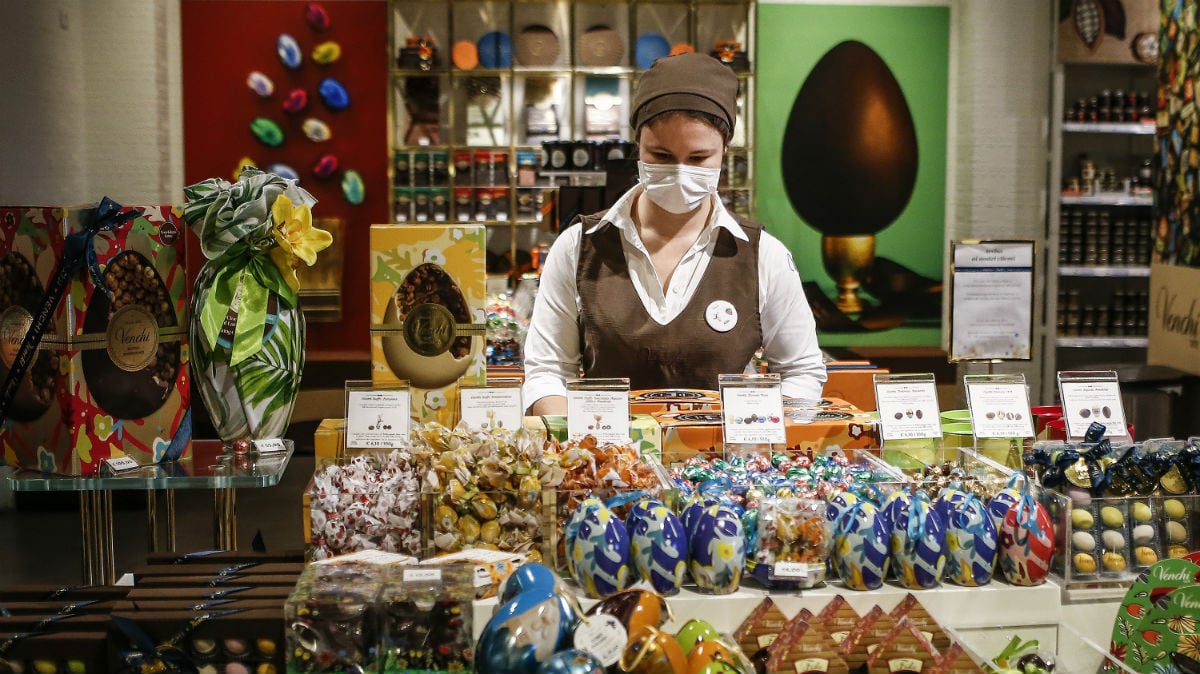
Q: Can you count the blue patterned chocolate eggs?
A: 13